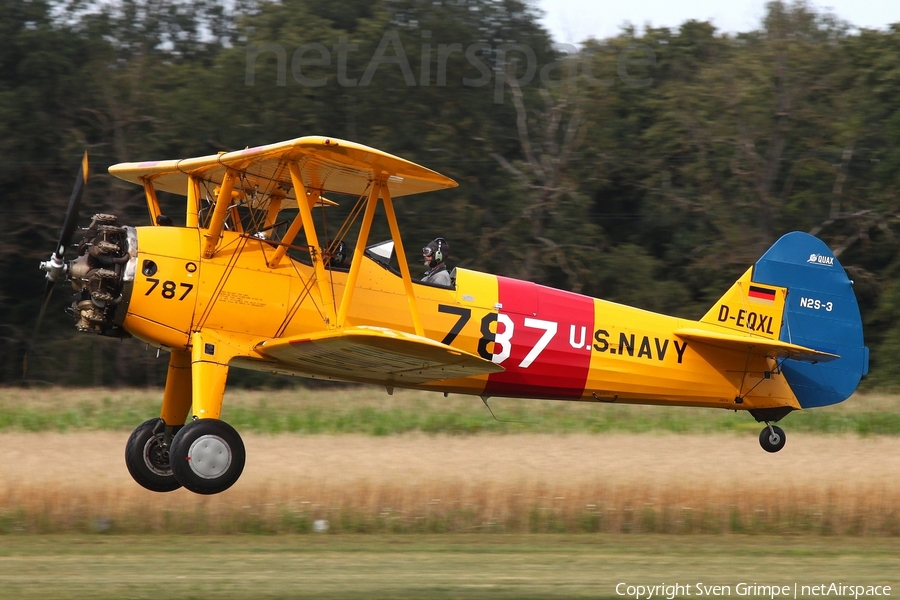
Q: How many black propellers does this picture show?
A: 1